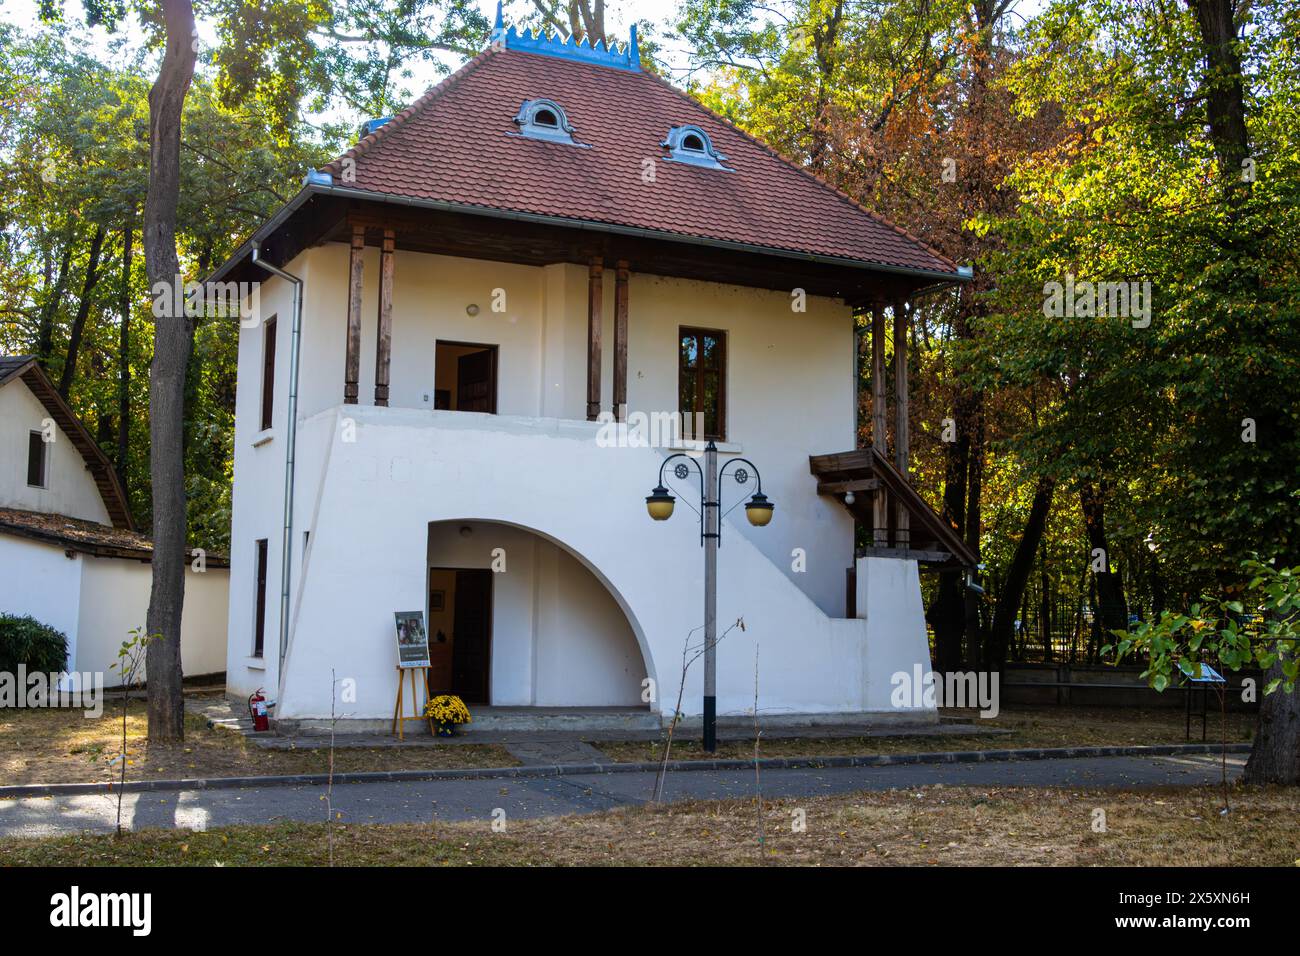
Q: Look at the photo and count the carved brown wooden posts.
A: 6